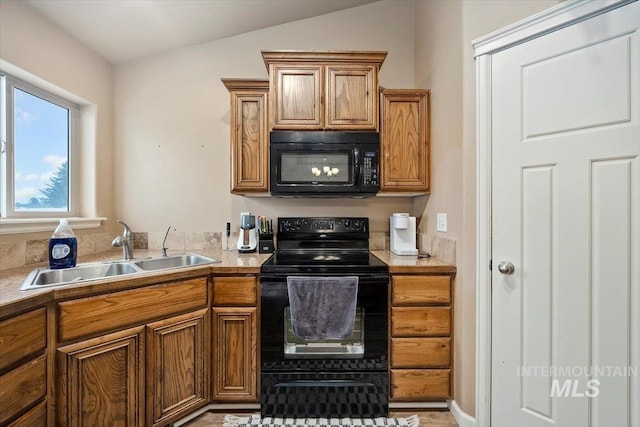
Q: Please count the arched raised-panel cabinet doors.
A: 0